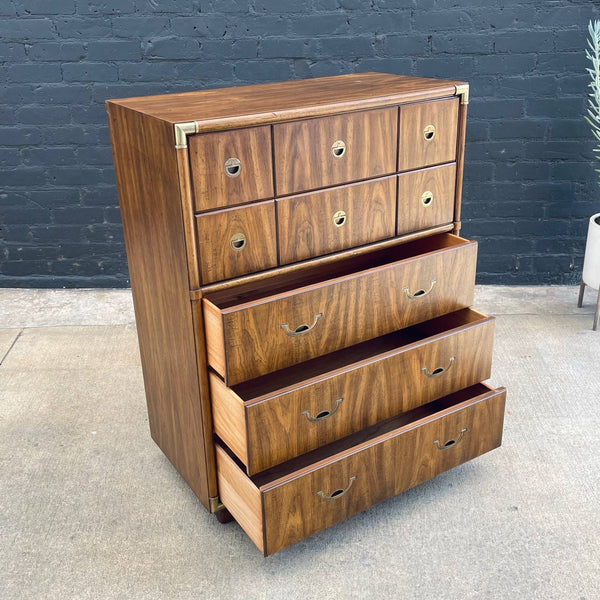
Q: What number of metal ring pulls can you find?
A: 6